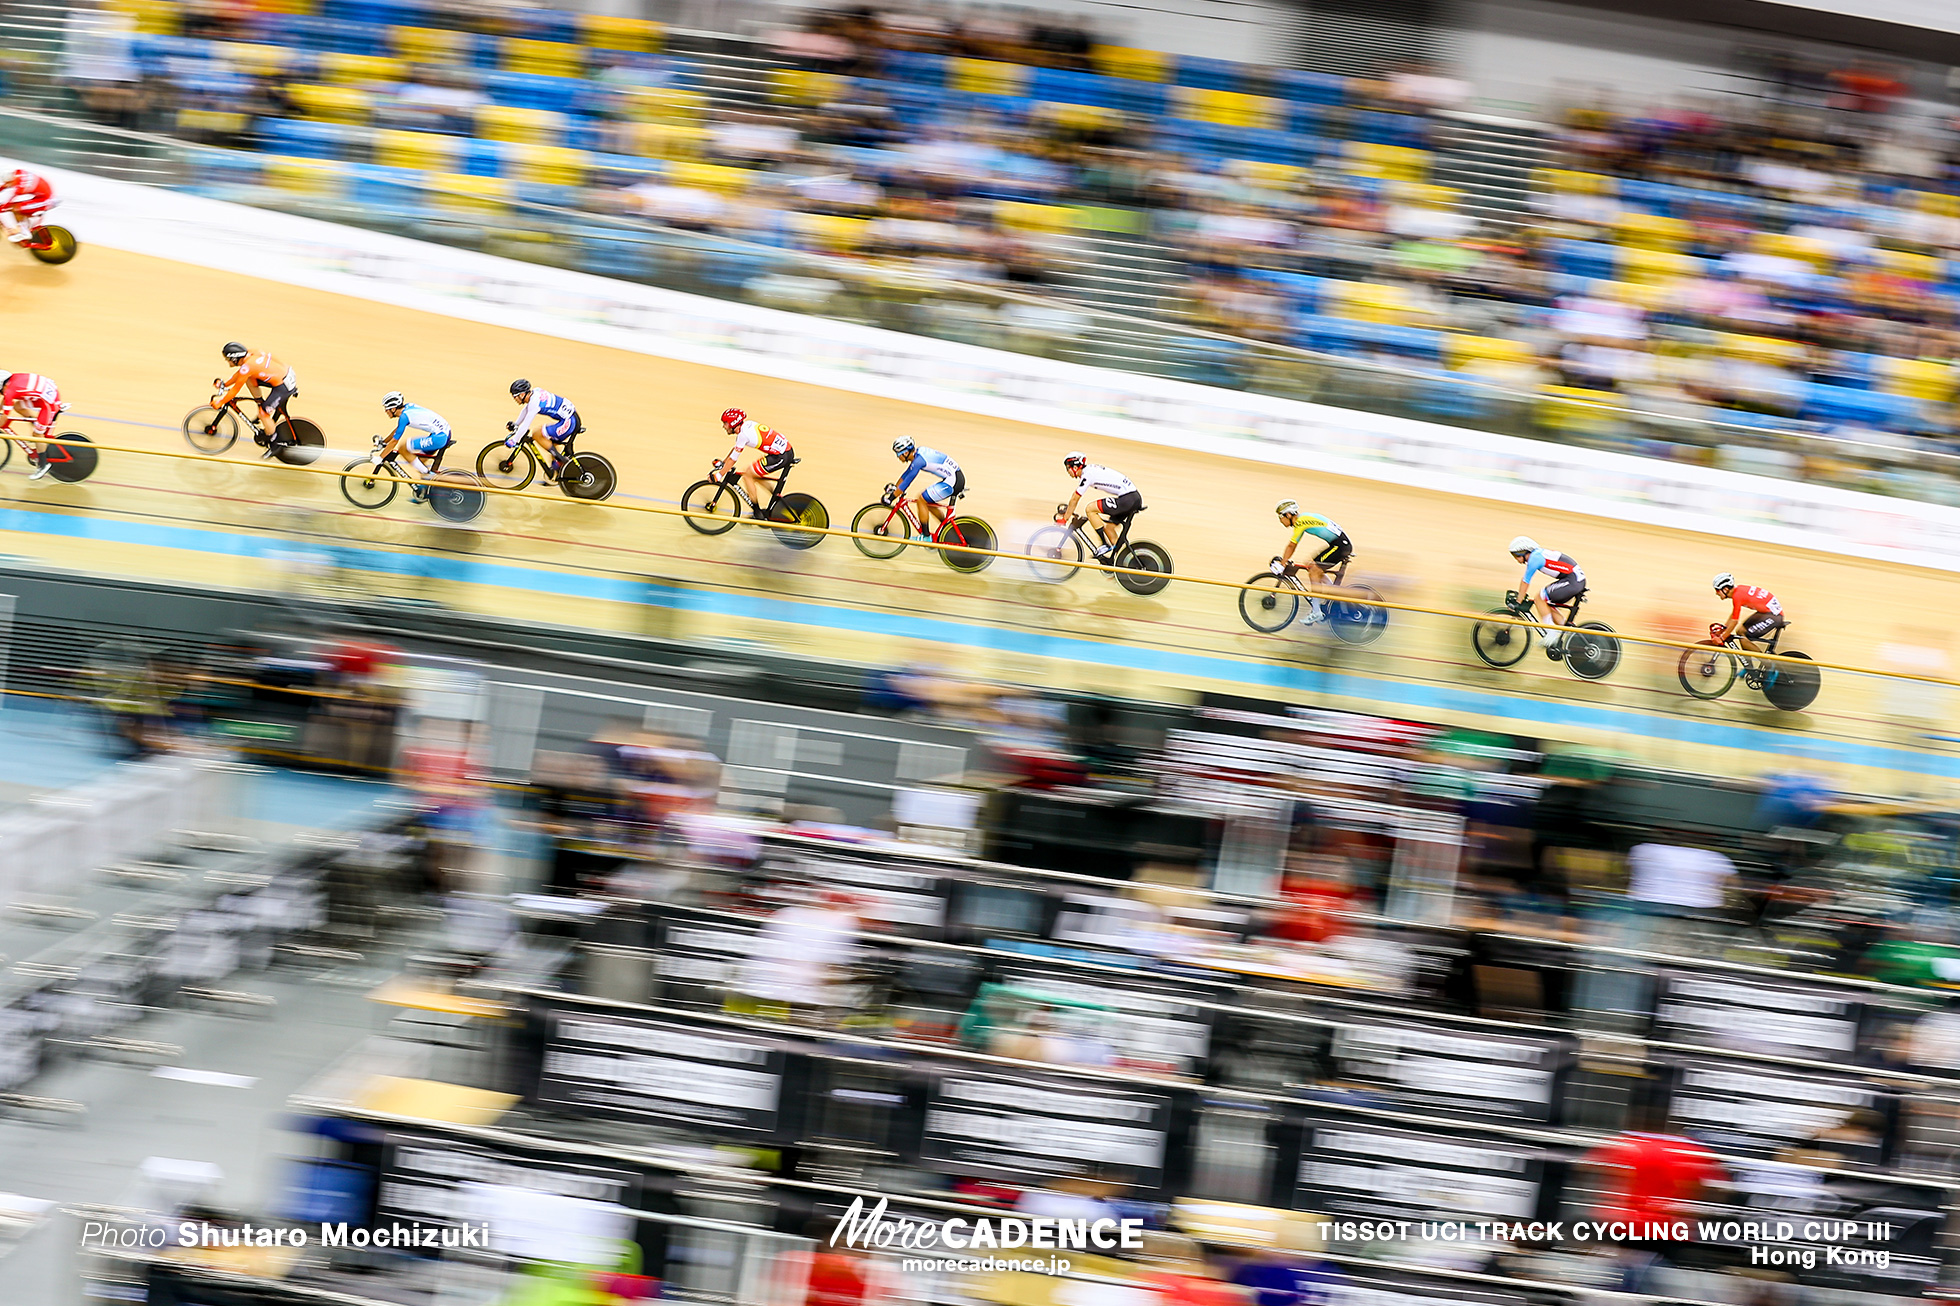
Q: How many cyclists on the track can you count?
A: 11